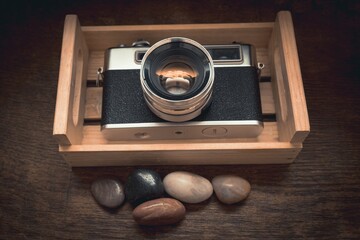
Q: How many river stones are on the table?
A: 5